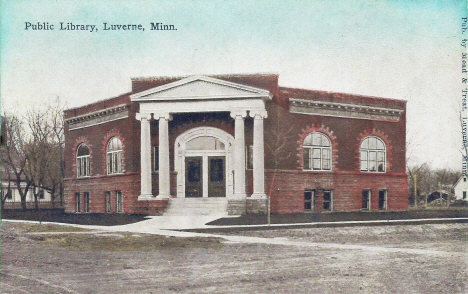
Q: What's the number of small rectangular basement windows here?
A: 8